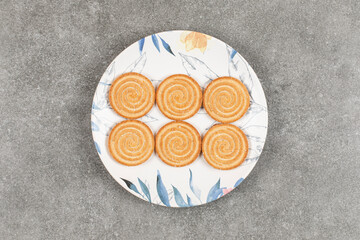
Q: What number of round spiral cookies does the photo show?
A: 6